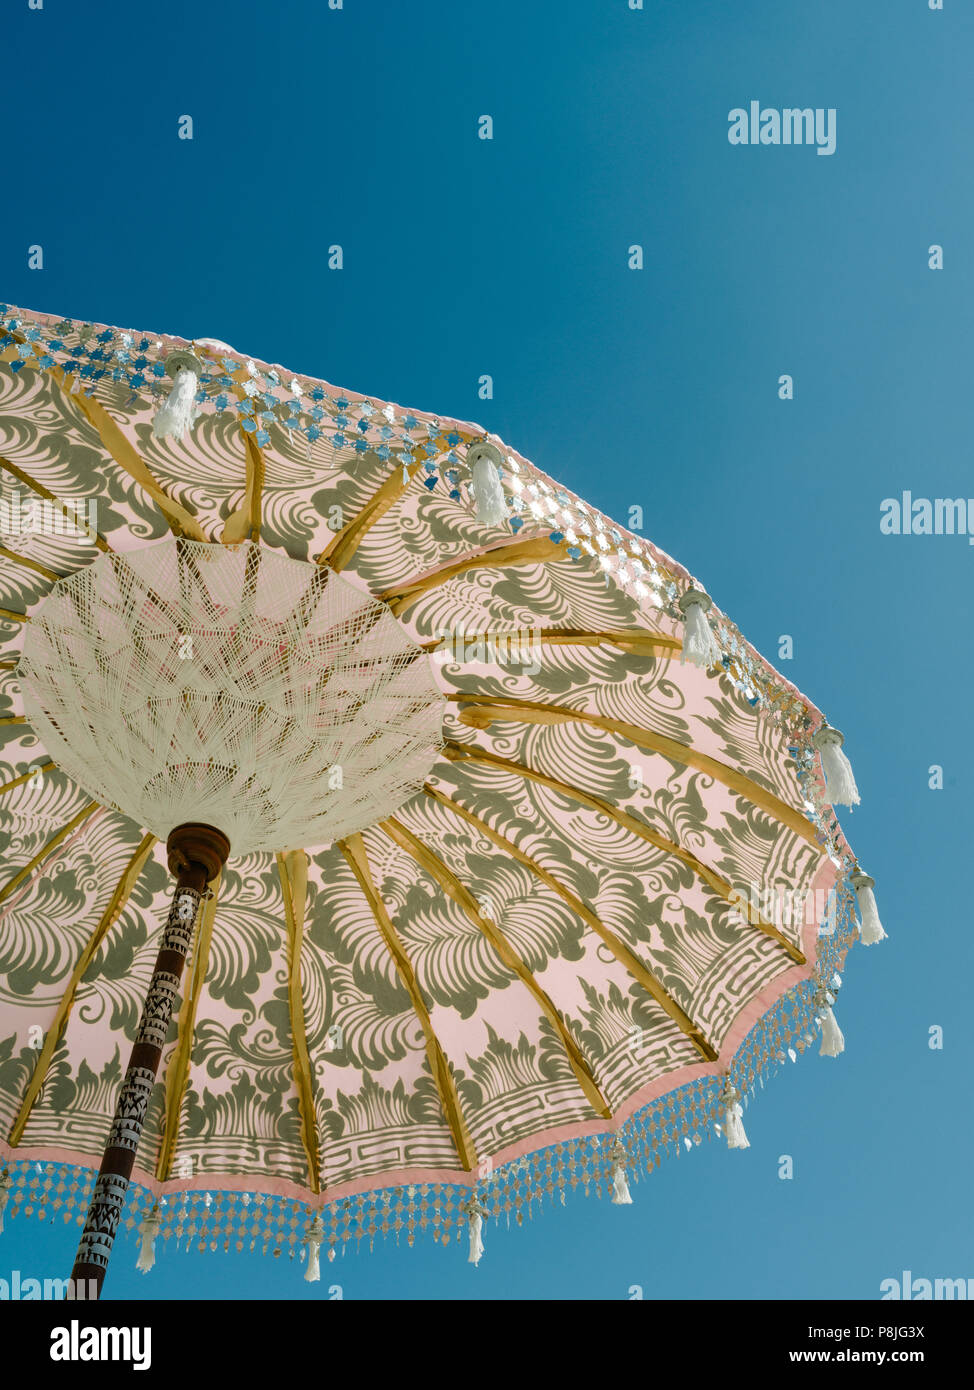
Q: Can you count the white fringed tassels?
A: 11